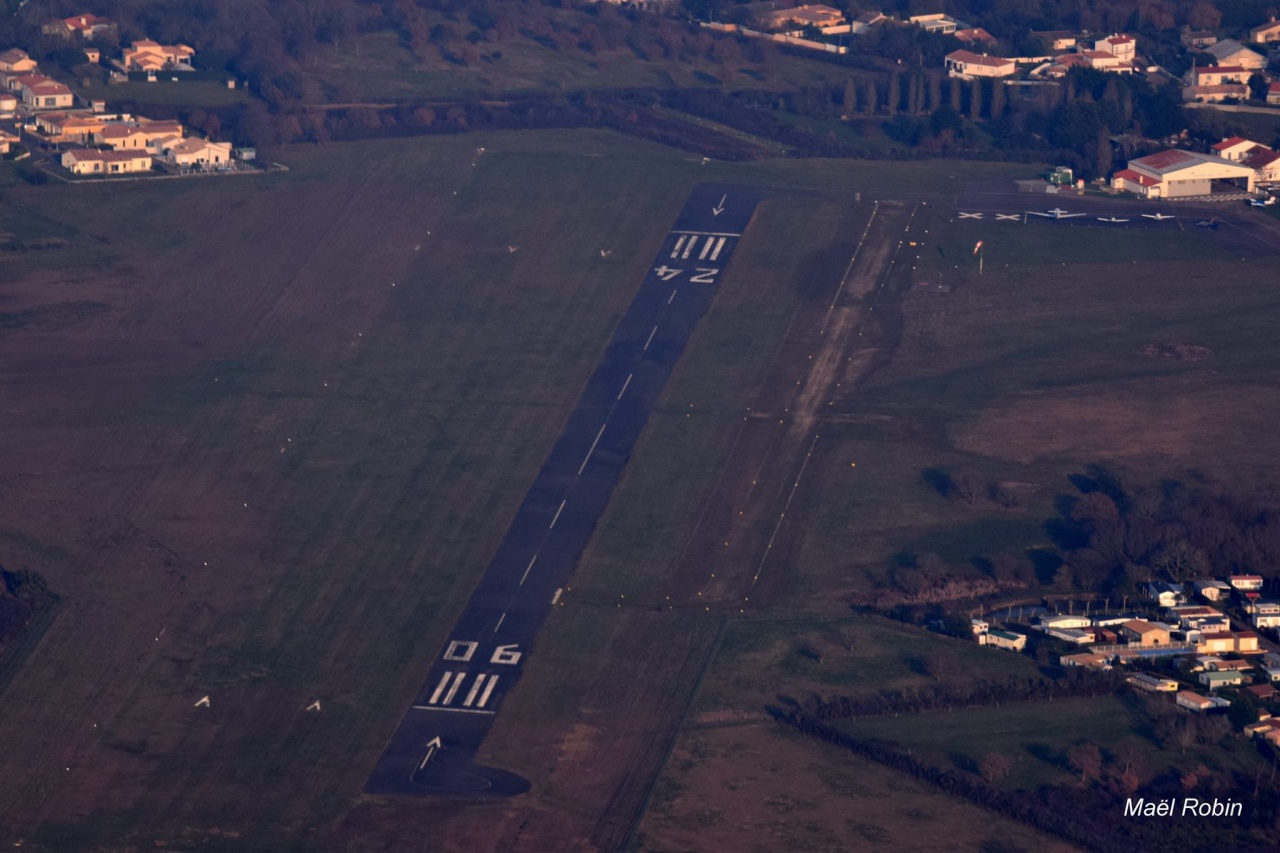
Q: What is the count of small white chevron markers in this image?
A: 4